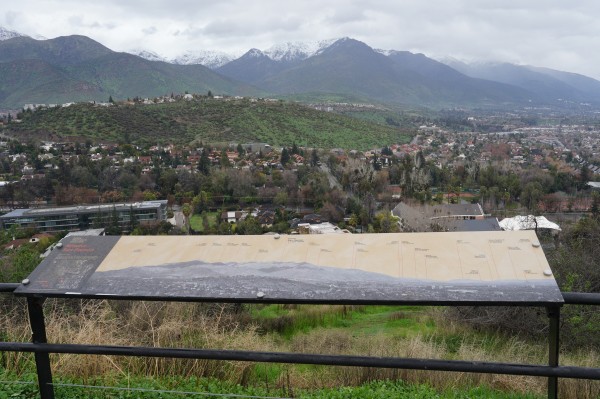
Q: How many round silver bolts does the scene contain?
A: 6